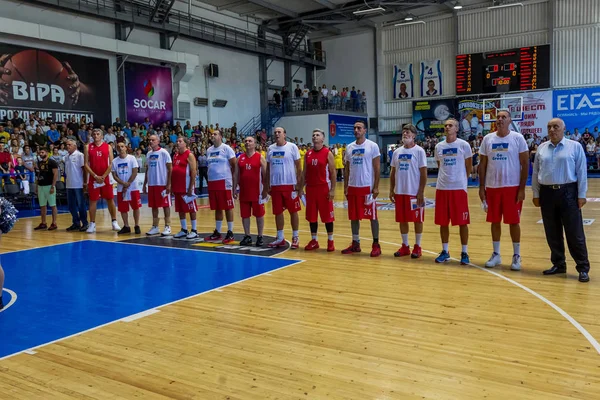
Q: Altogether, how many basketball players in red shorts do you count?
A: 12